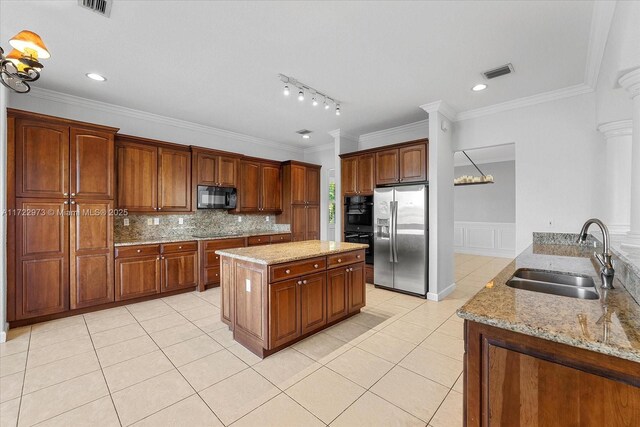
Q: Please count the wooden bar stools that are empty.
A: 0